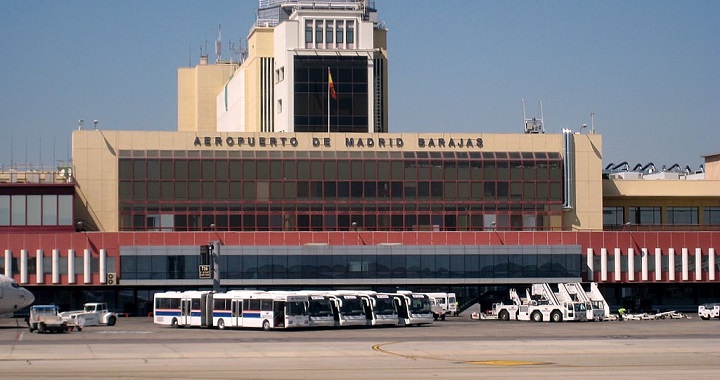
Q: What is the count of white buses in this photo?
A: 5